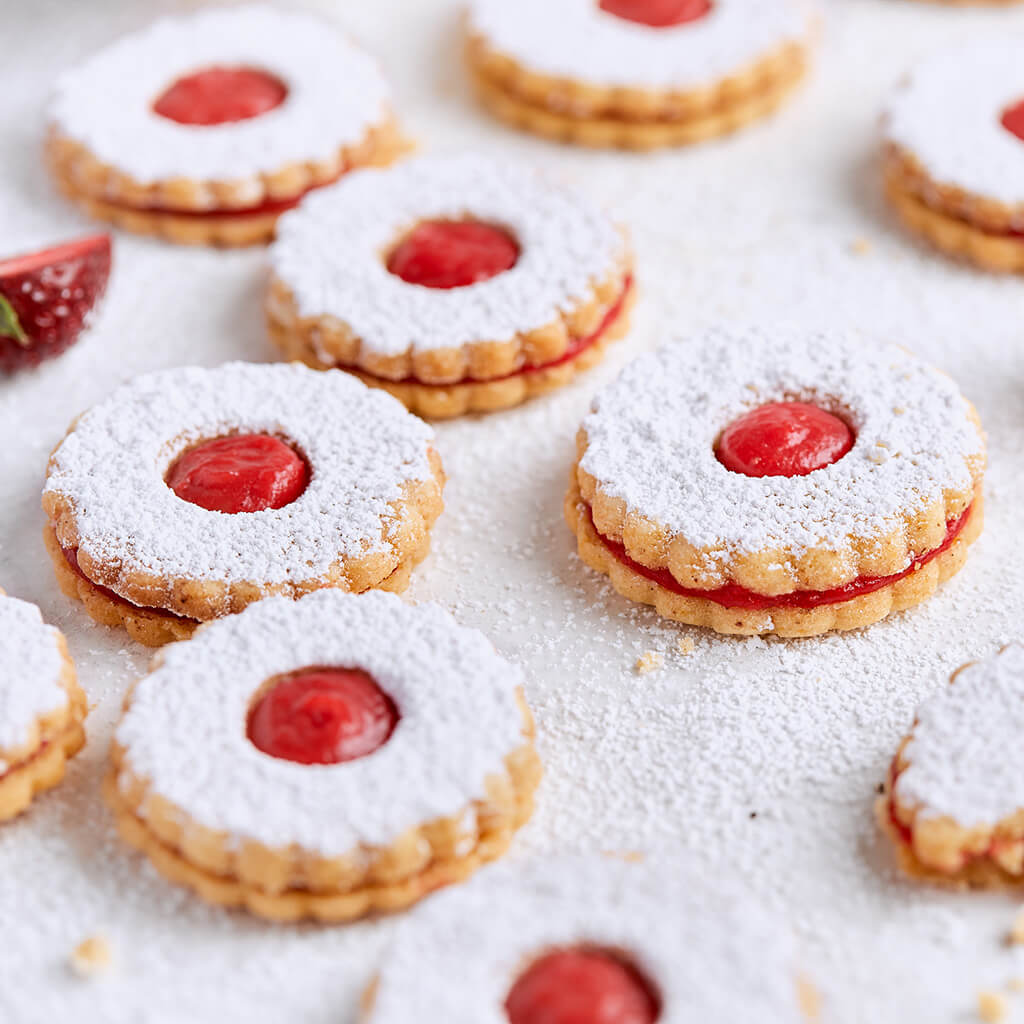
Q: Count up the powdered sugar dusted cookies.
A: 10